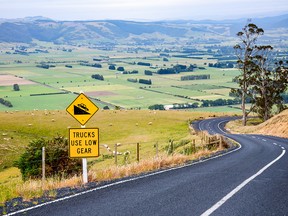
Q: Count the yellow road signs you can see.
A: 2